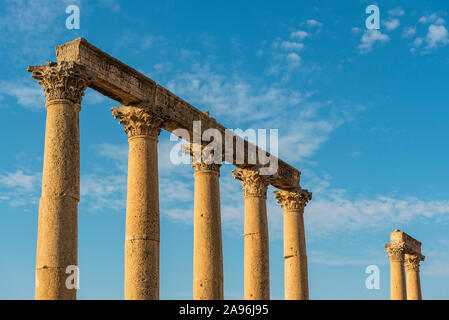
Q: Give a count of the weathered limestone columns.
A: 7